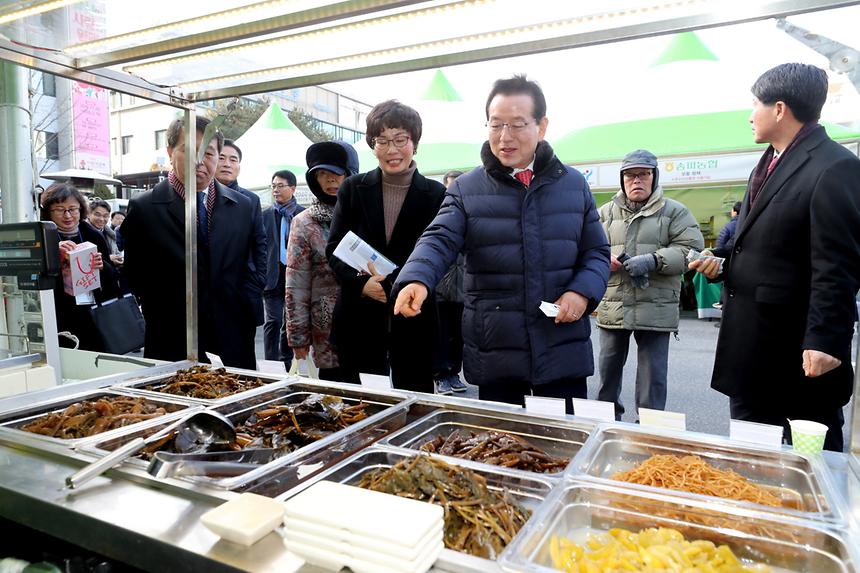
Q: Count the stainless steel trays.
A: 7